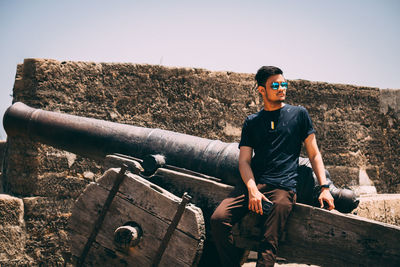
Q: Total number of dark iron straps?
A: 2